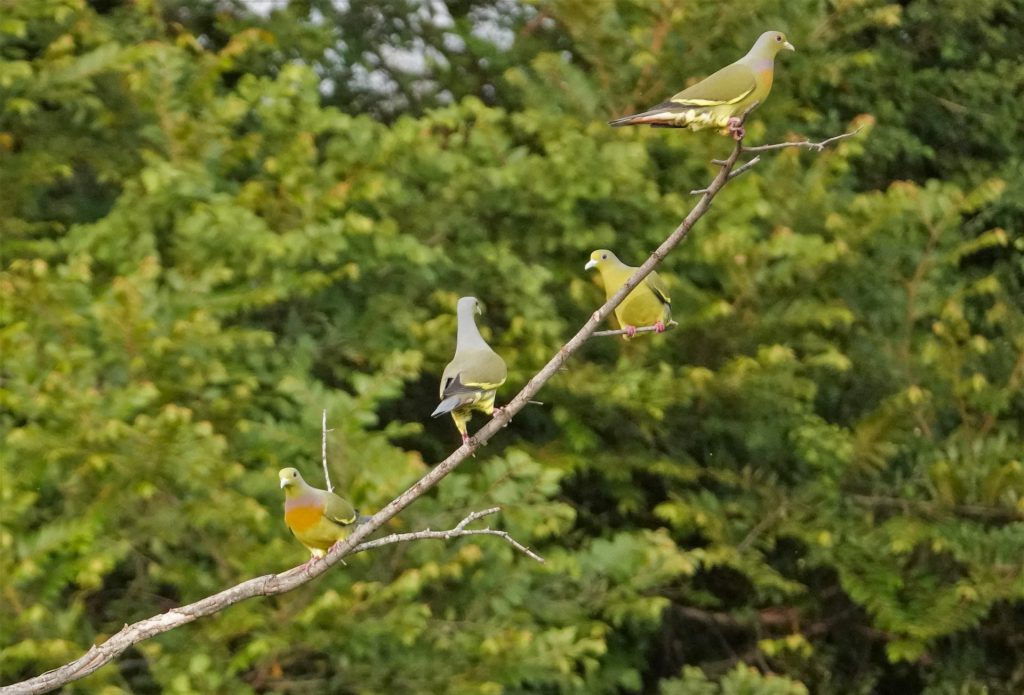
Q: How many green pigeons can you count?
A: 4